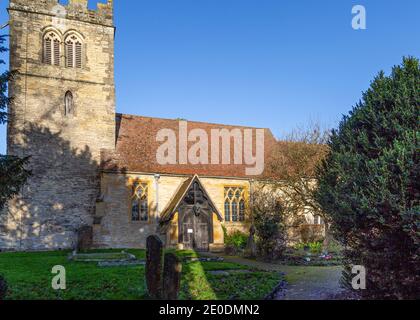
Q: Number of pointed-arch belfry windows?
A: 2